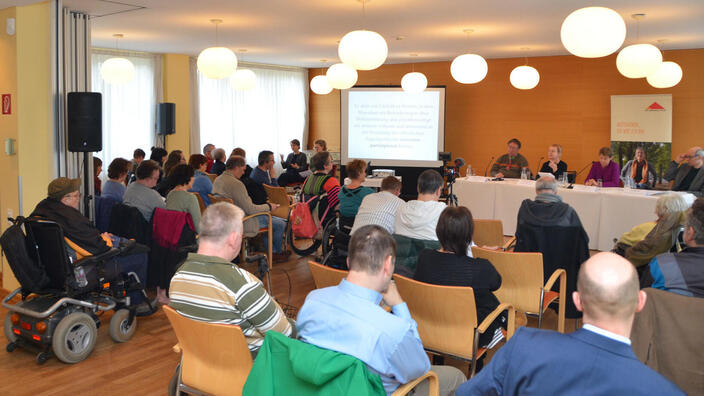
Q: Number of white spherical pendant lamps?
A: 12